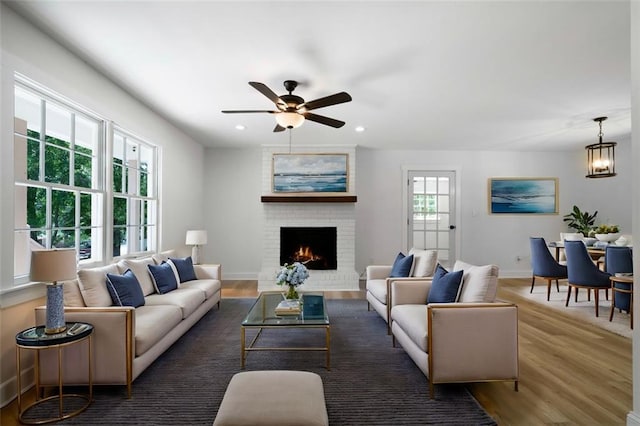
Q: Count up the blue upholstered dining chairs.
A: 3